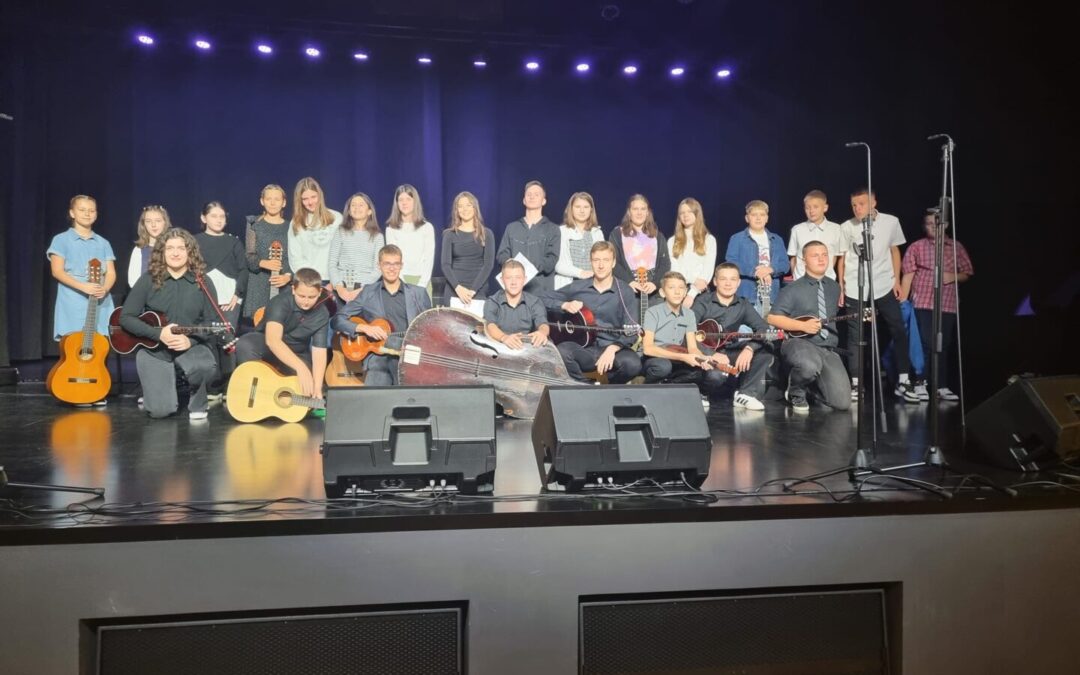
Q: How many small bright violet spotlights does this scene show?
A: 12